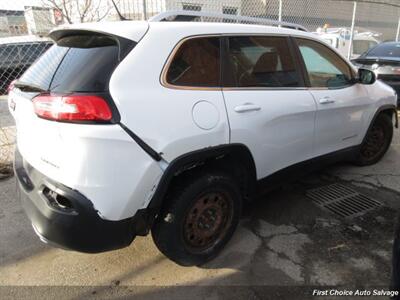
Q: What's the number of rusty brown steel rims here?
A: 2